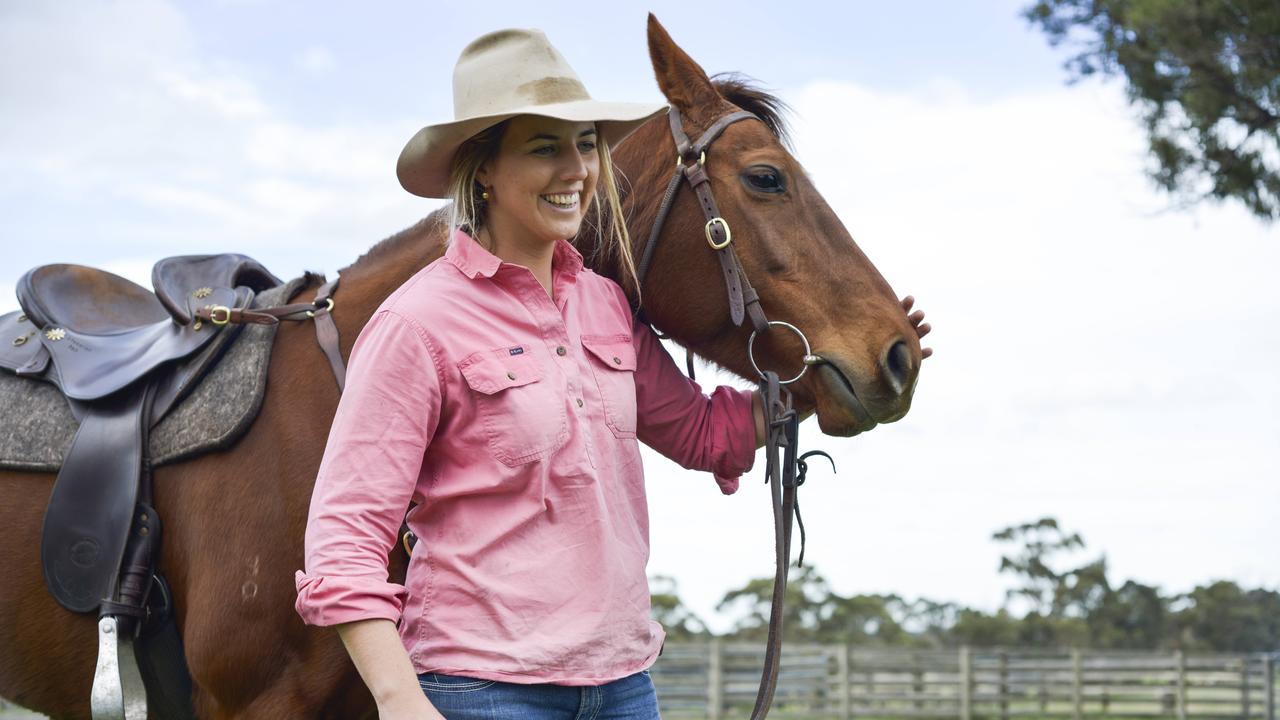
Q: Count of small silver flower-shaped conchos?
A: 2